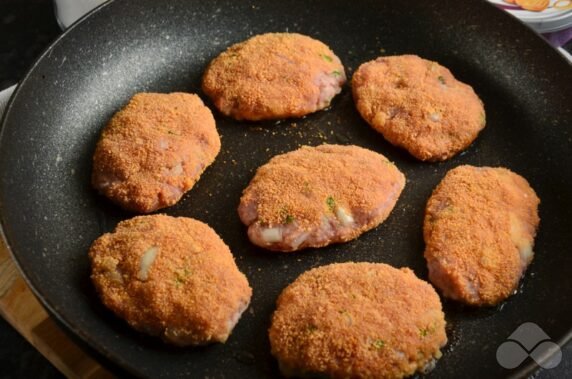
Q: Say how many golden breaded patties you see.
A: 7